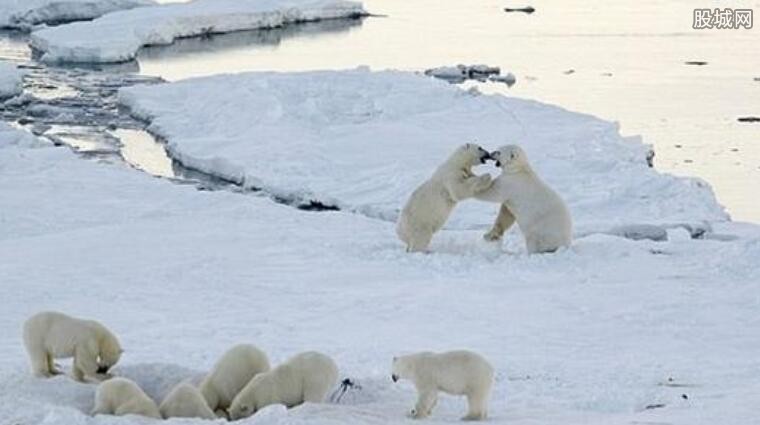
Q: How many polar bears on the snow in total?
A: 8